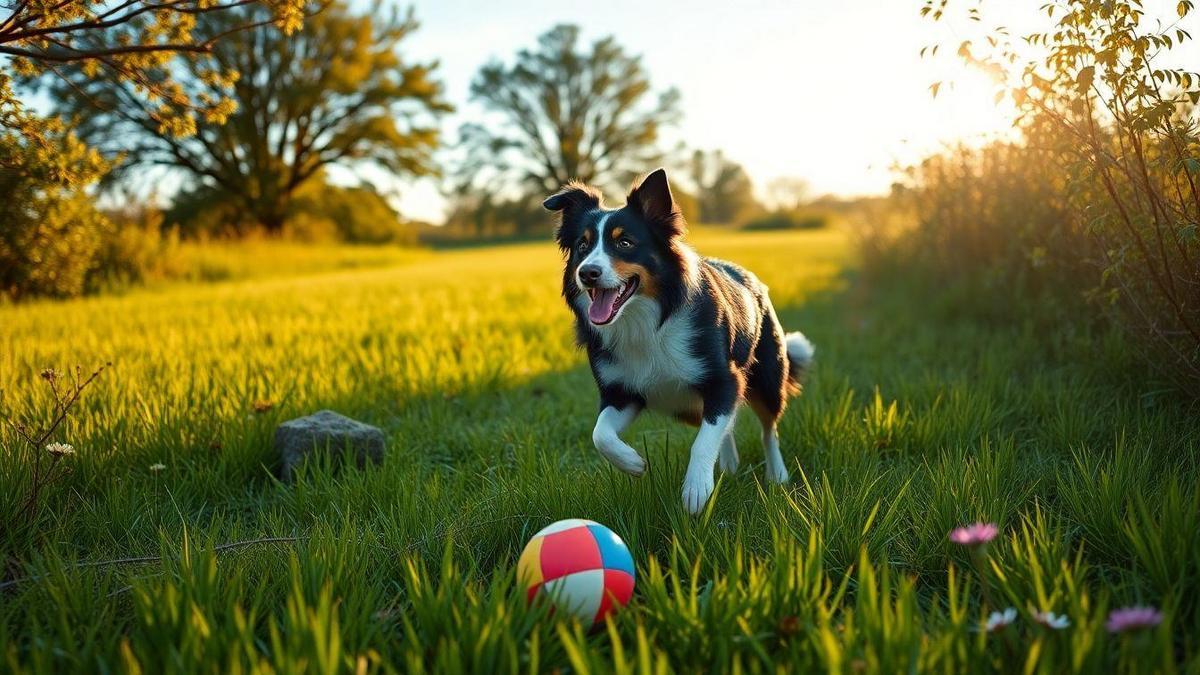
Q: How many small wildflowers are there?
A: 6